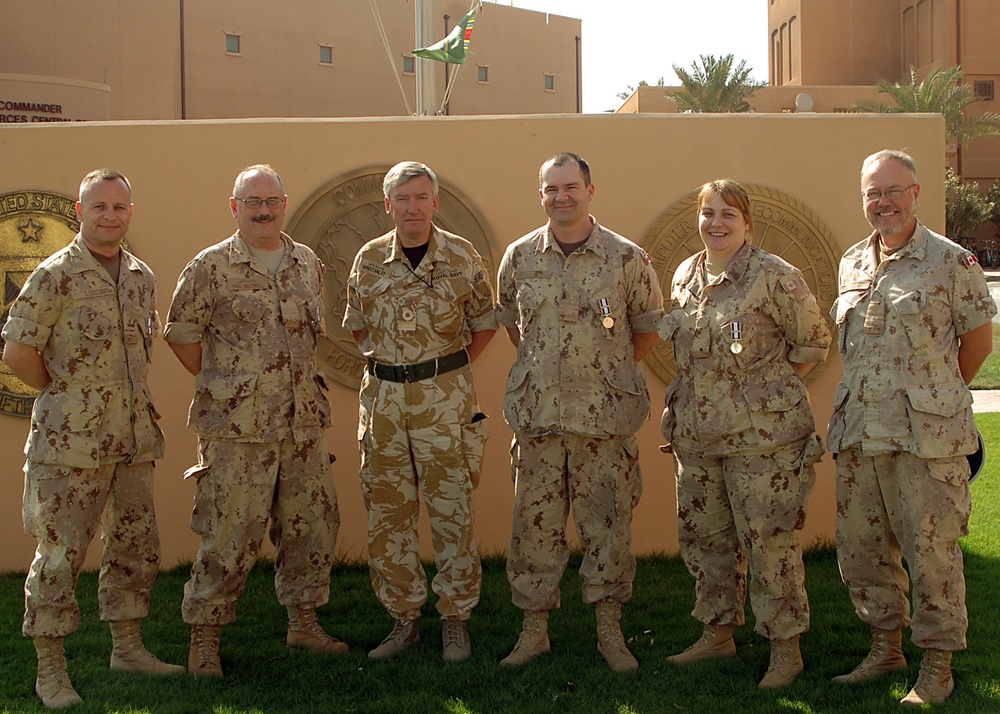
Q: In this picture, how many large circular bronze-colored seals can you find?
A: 3